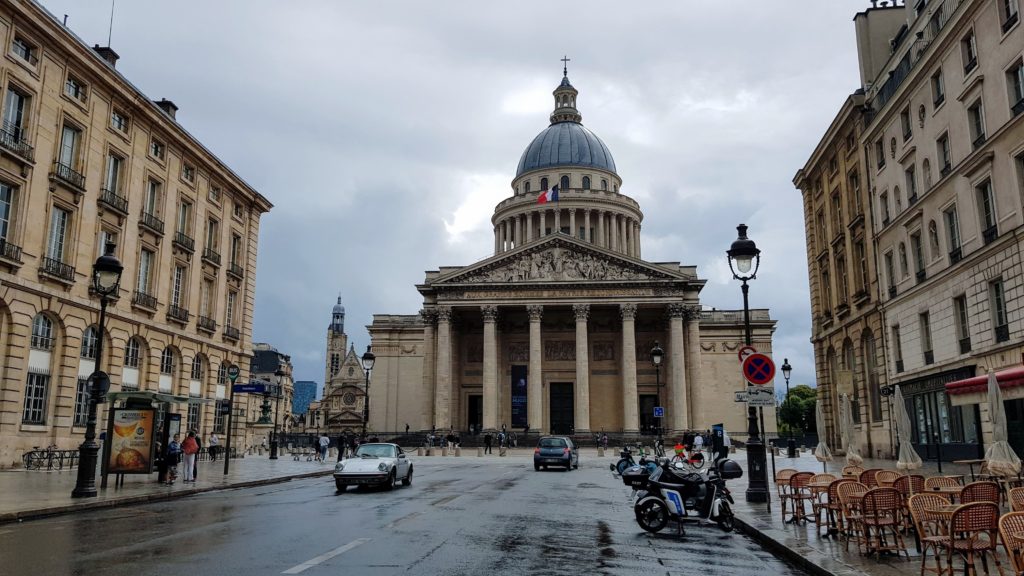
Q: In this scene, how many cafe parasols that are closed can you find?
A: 4